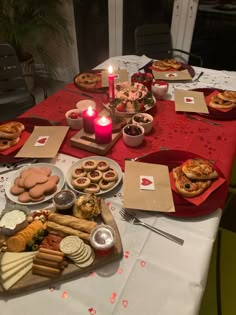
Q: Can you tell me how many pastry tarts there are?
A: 8